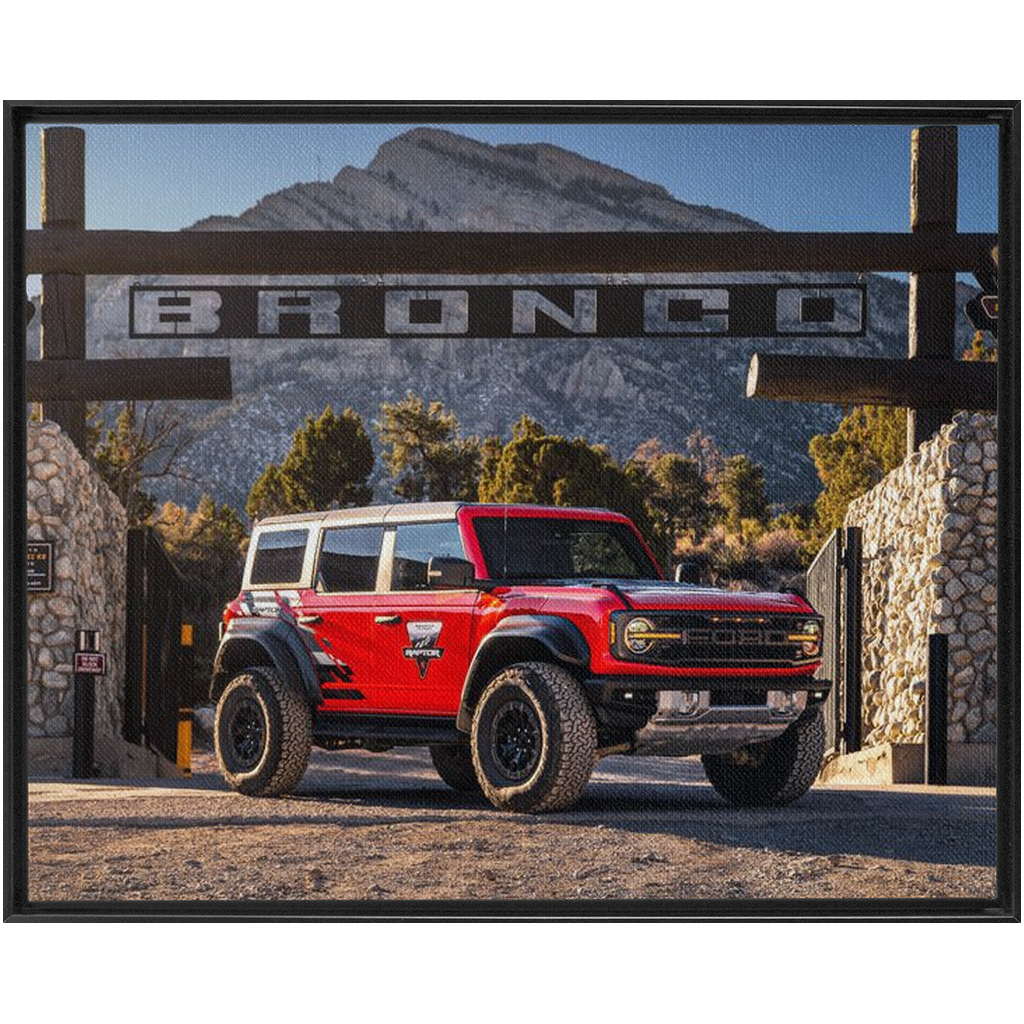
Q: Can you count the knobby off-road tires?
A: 4